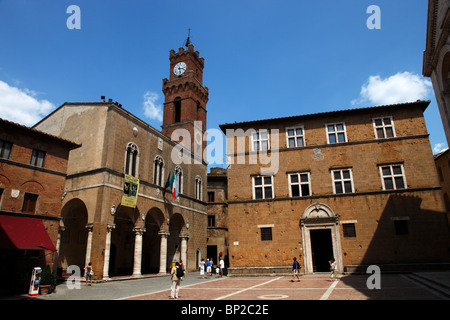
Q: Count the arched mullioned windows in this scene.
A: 4